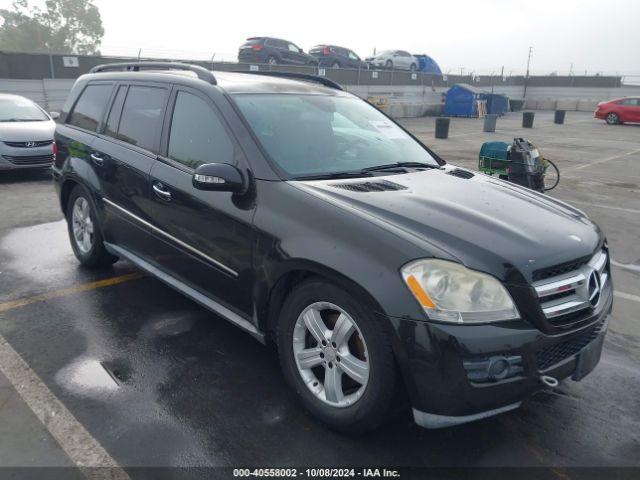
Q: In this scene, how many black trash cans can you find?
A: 3